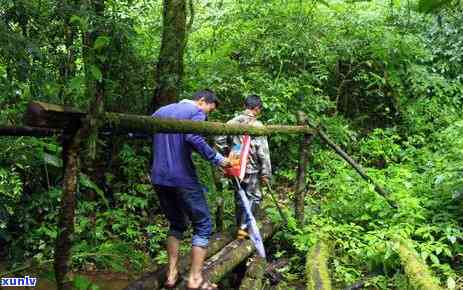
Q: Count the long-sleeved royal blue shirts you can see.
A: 1